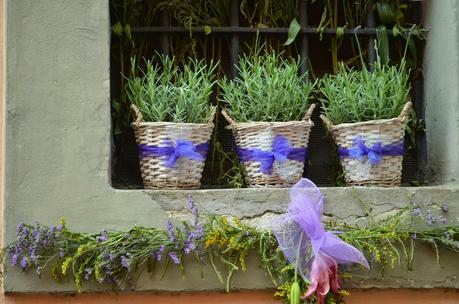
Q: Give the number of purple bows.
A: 4